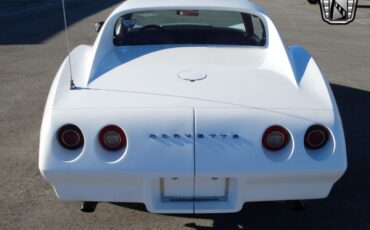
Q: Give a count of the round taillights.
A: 4